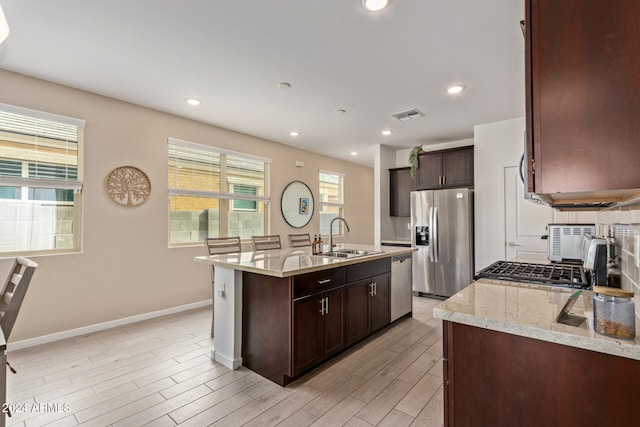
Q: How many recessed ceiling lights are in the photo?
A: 6